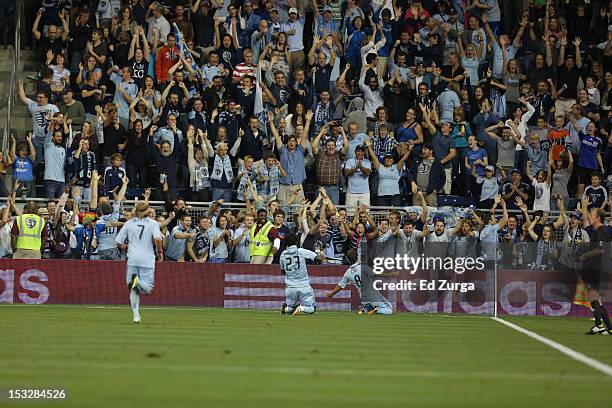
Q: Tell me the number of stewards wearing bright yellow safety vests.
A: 2